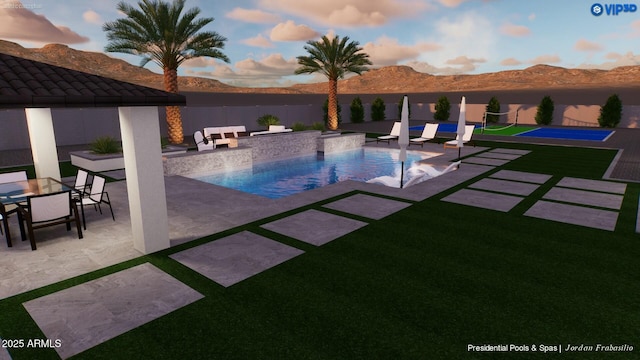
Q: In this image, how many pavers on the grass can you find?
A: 13